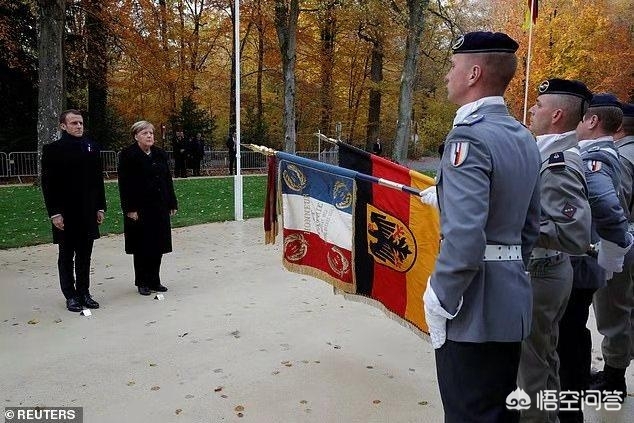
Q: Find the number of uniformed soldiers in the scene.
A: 4